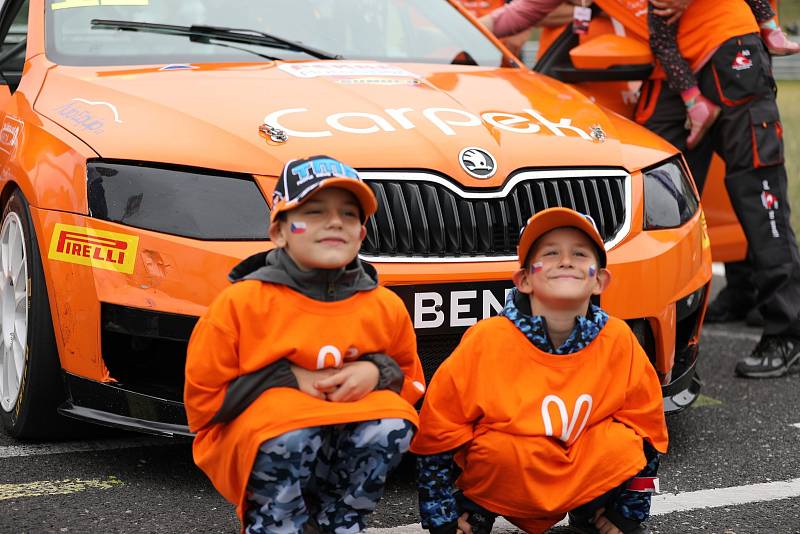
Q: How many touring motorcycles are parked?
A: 0